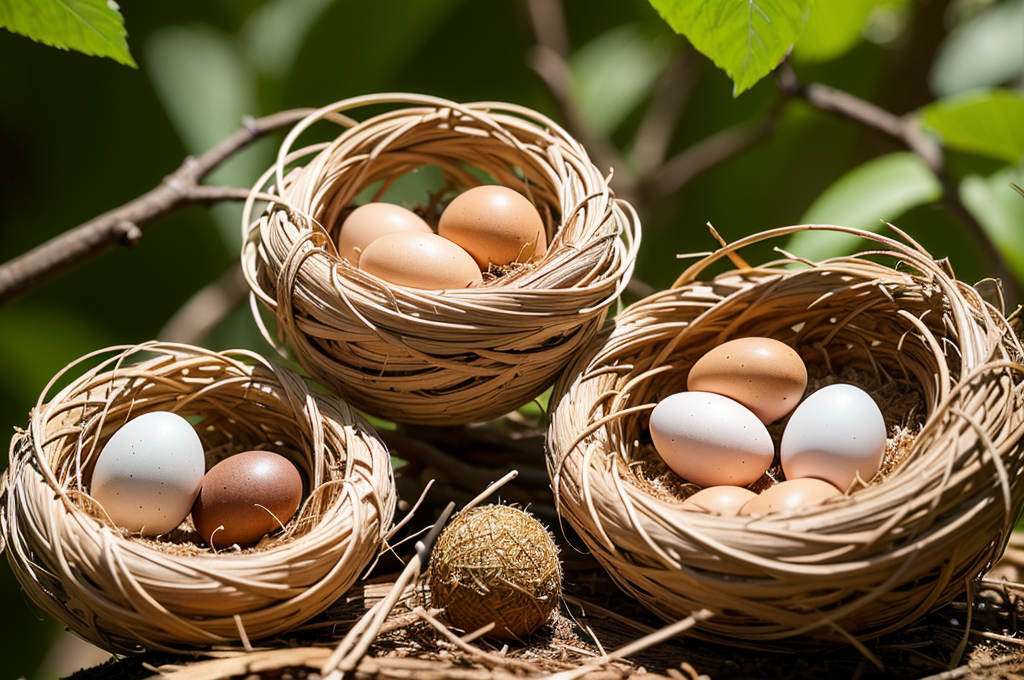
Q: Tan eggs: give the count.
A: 6